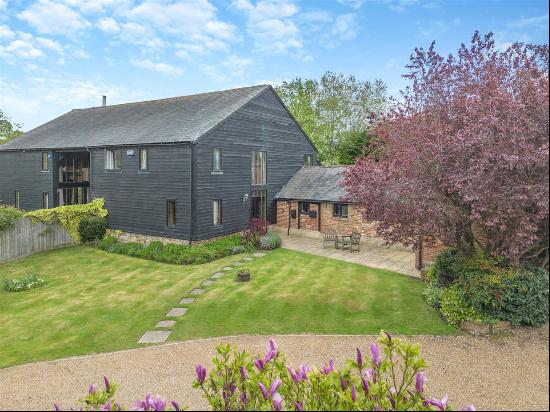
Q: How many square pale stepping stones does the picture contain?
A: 11